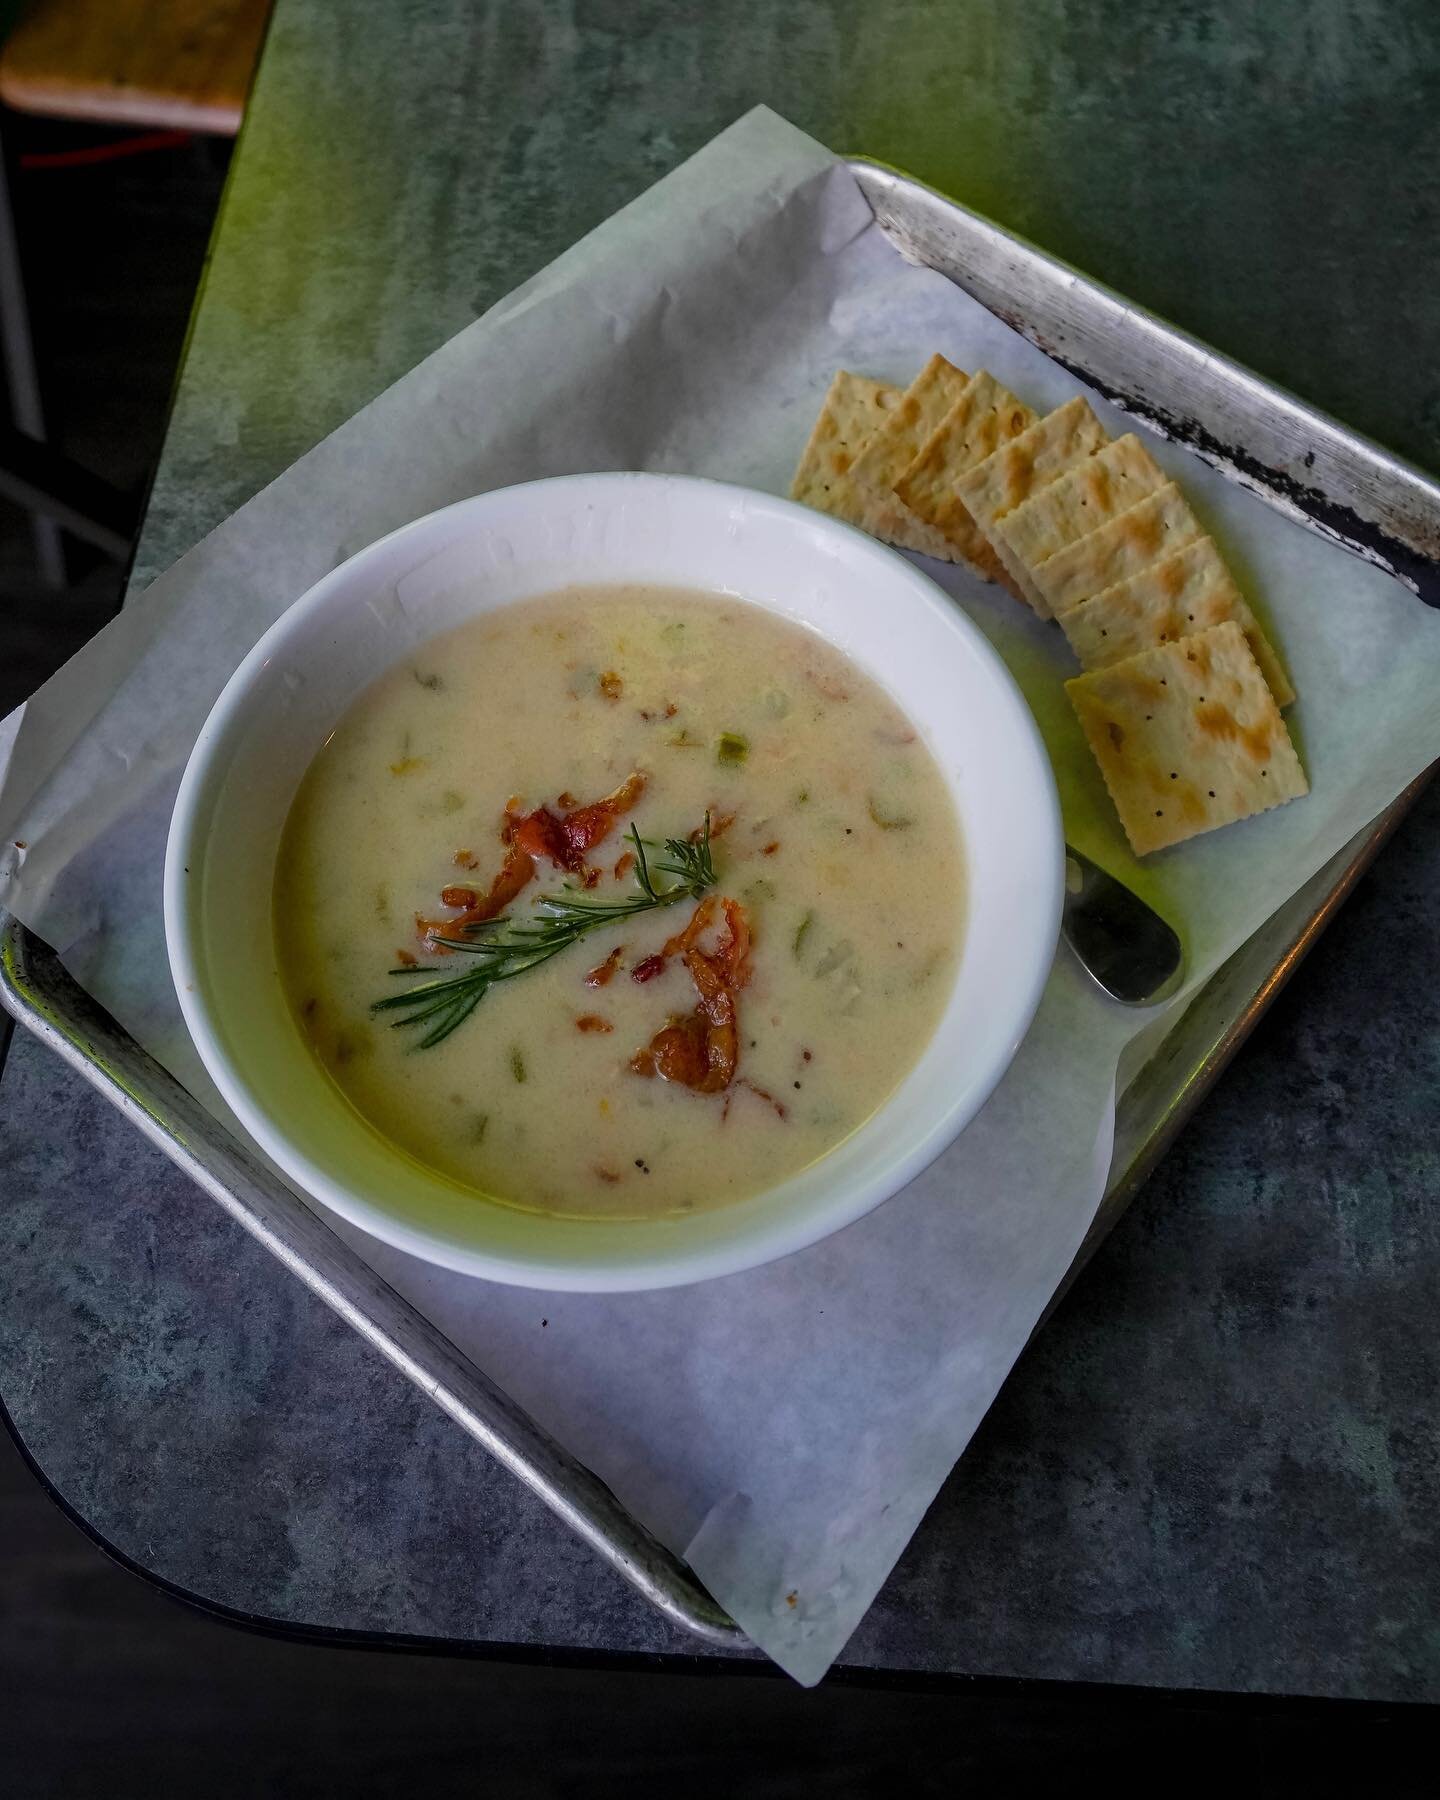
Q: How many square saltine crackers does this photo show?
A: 8